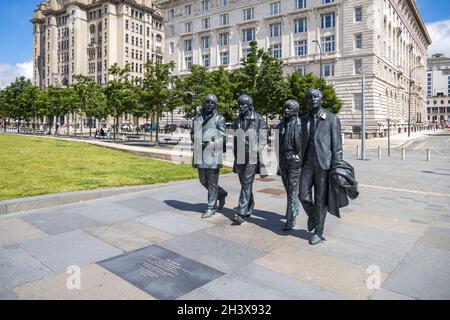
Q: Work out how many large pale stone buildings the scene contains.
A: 2